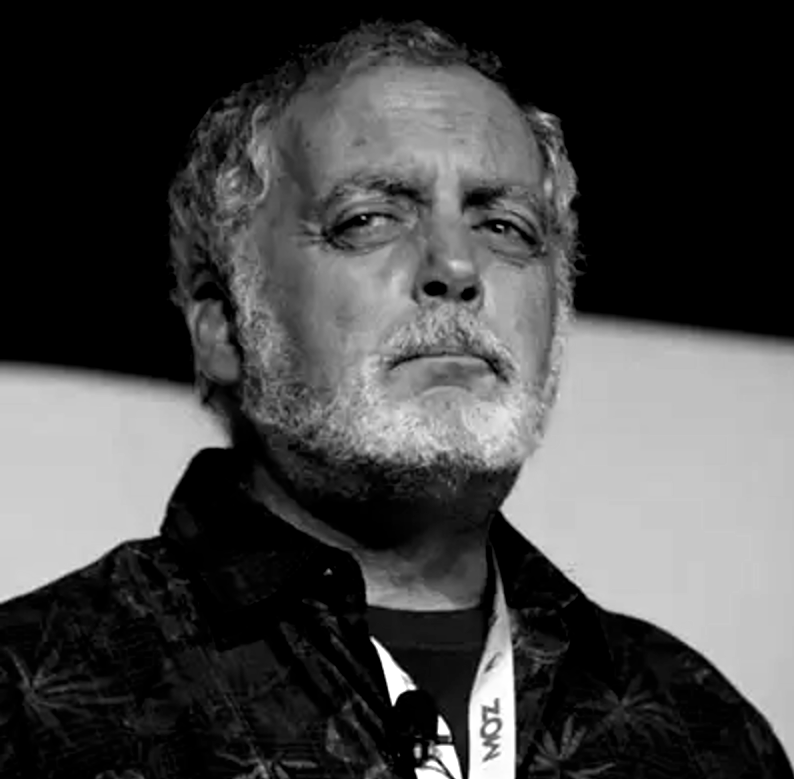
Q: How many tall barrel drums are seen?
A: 0